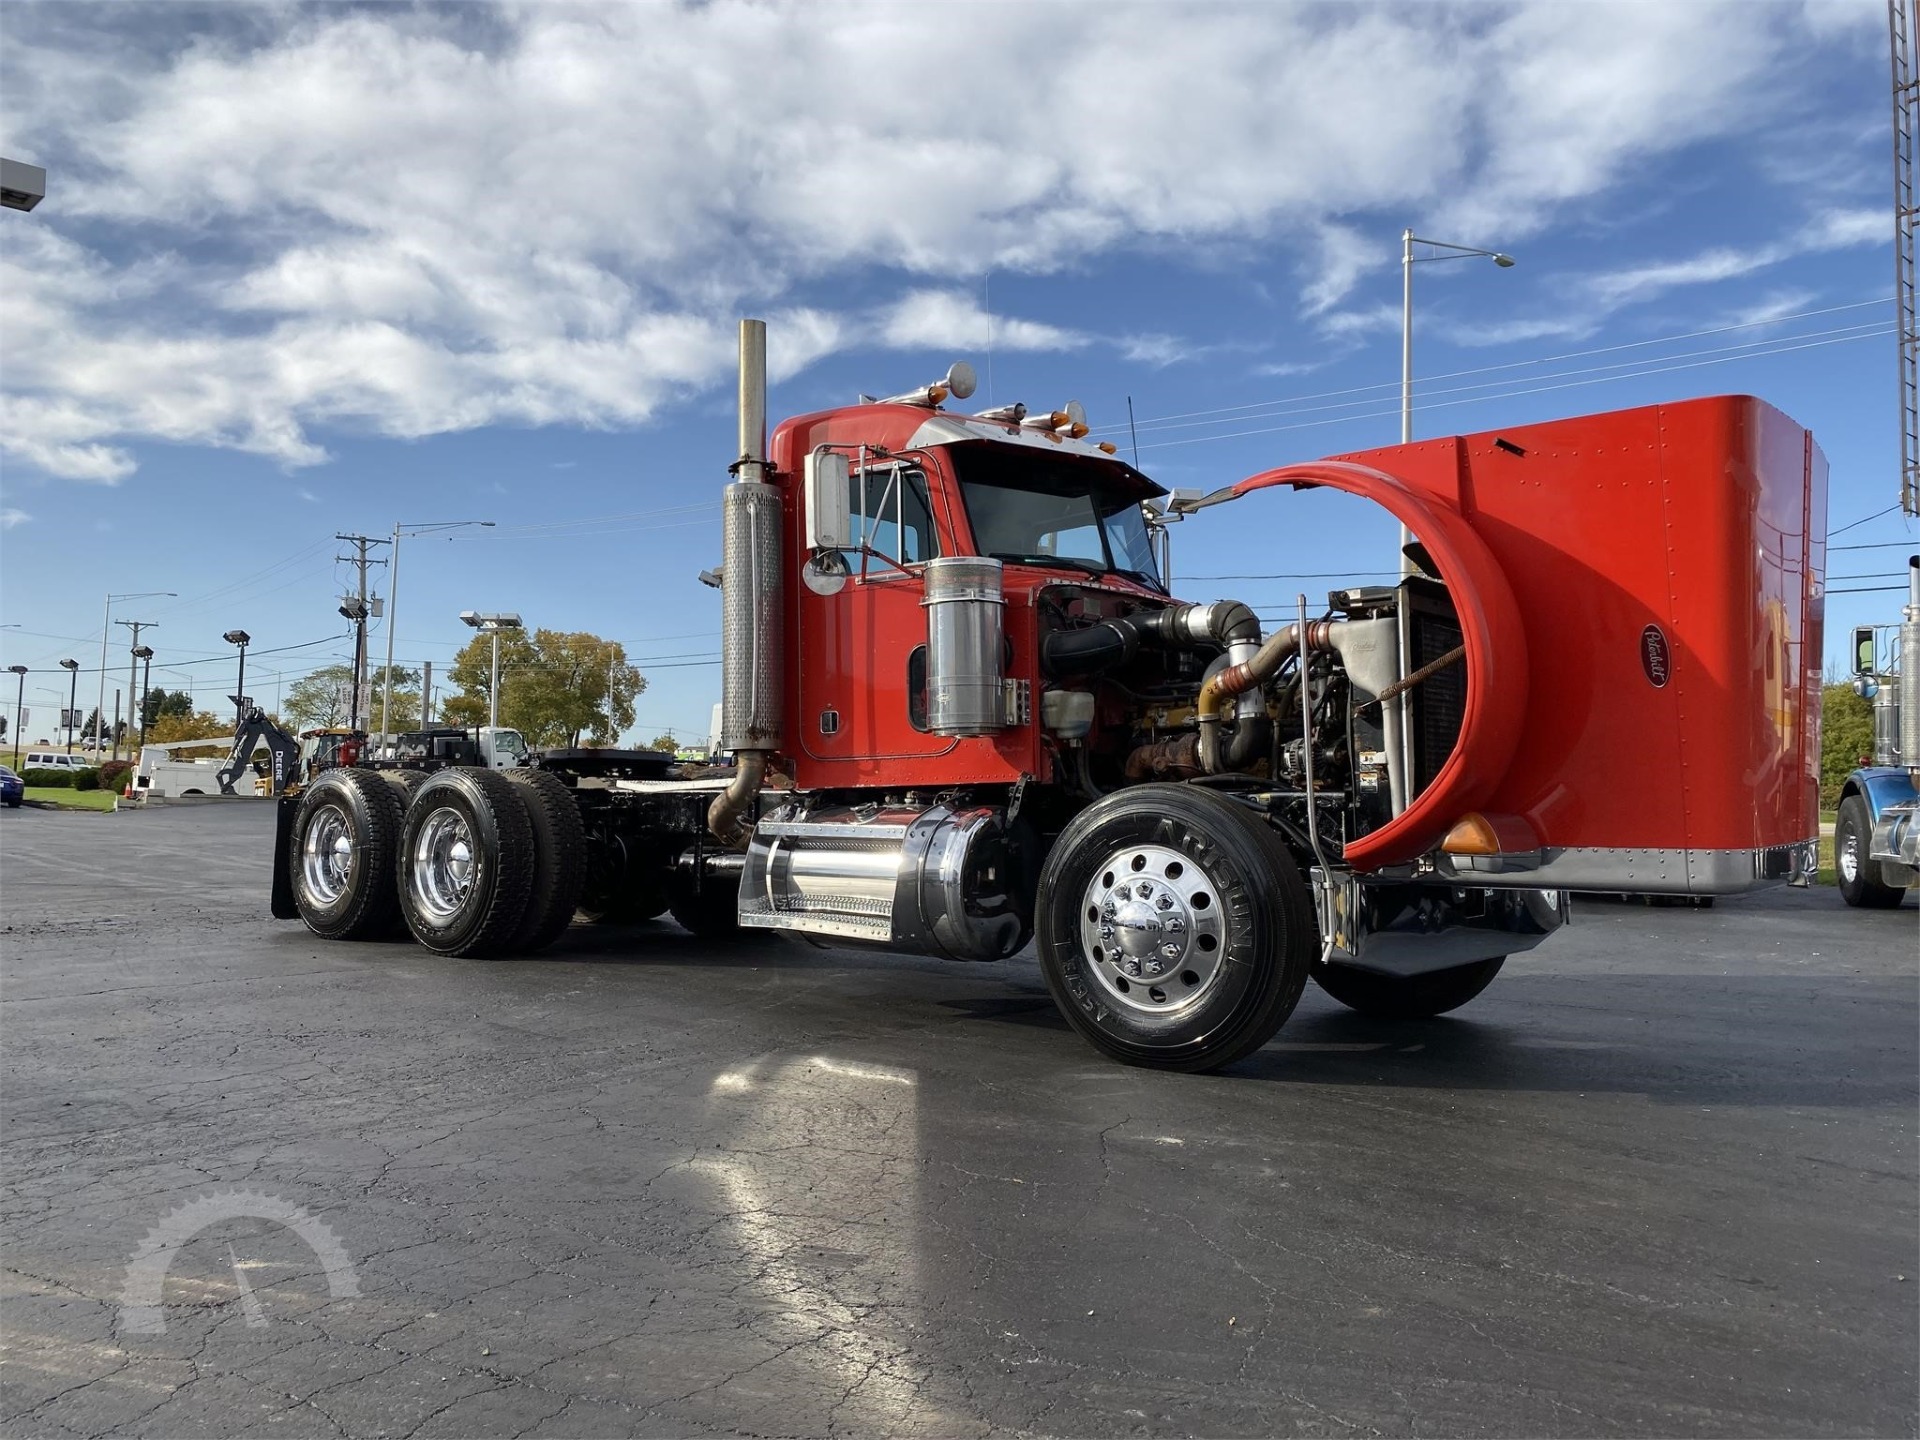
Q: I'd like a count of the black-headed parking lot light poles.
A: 5